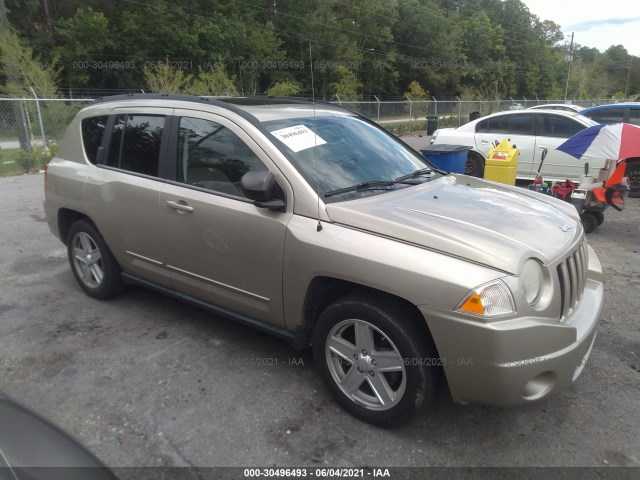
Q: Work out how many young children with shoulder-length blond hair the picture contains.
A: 0